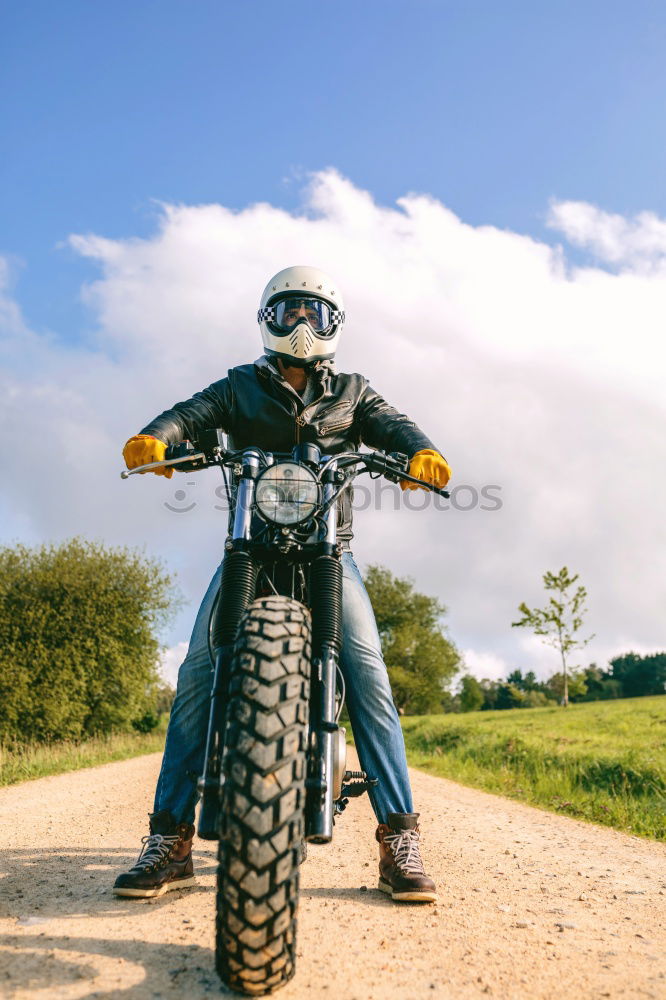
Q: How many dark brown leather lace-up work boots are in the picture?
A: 2